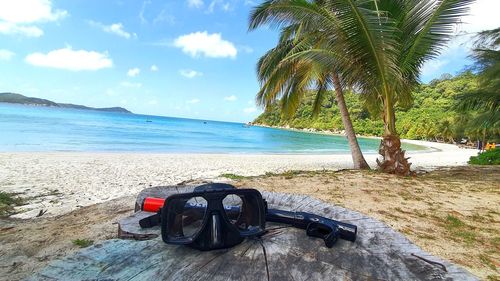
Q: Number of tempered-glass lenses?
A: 2